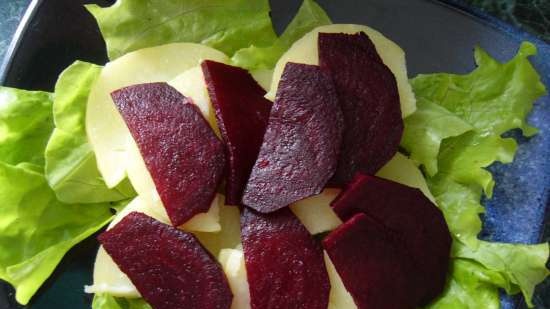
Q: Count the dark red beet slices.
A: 8